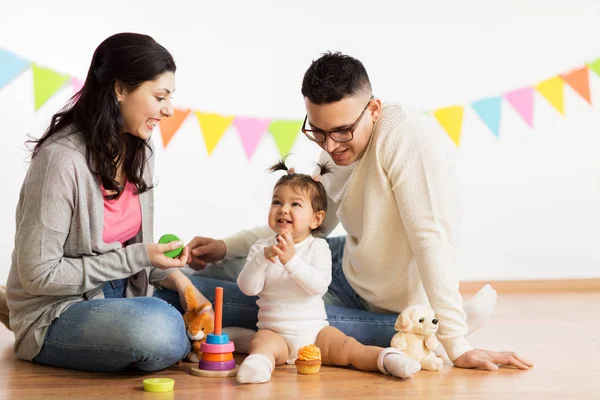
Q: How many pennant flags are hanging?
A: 13